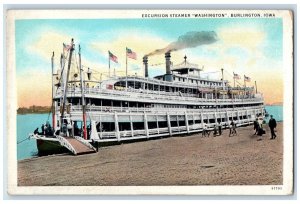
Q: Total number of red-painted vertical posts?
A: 2